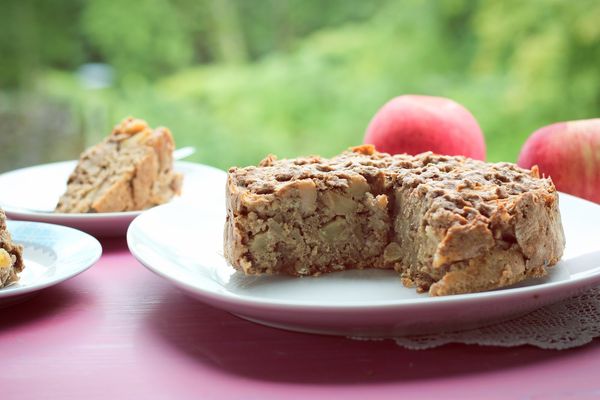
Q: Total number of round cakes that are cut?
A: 1